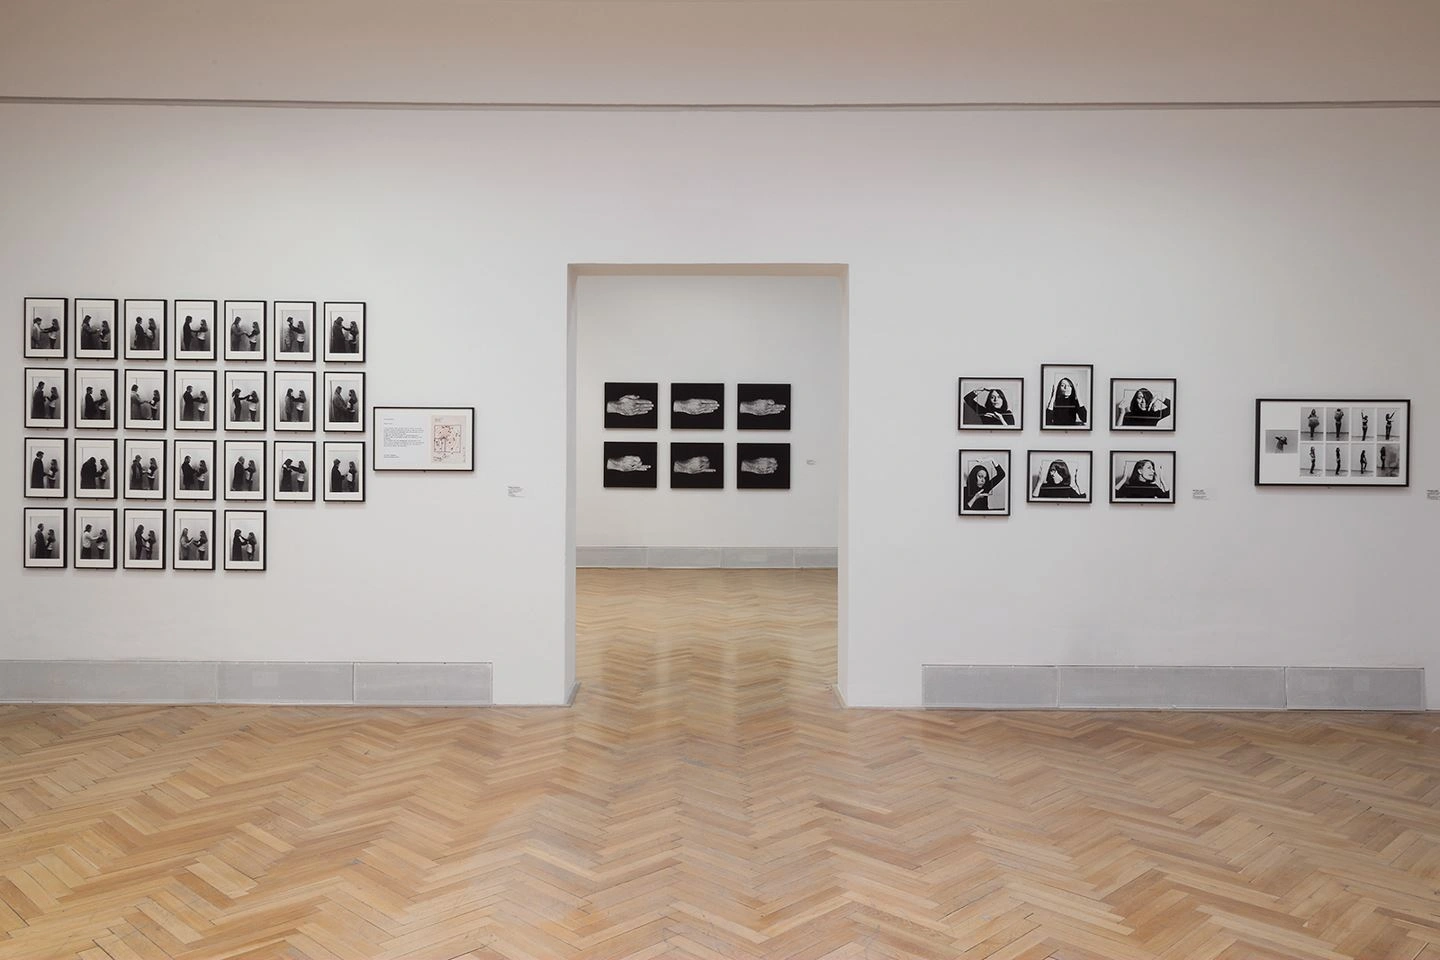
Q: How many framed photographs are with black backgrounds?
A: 6